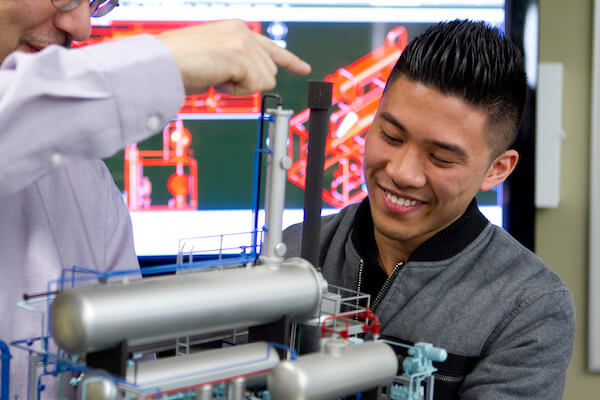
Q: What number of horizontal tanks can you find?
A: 3